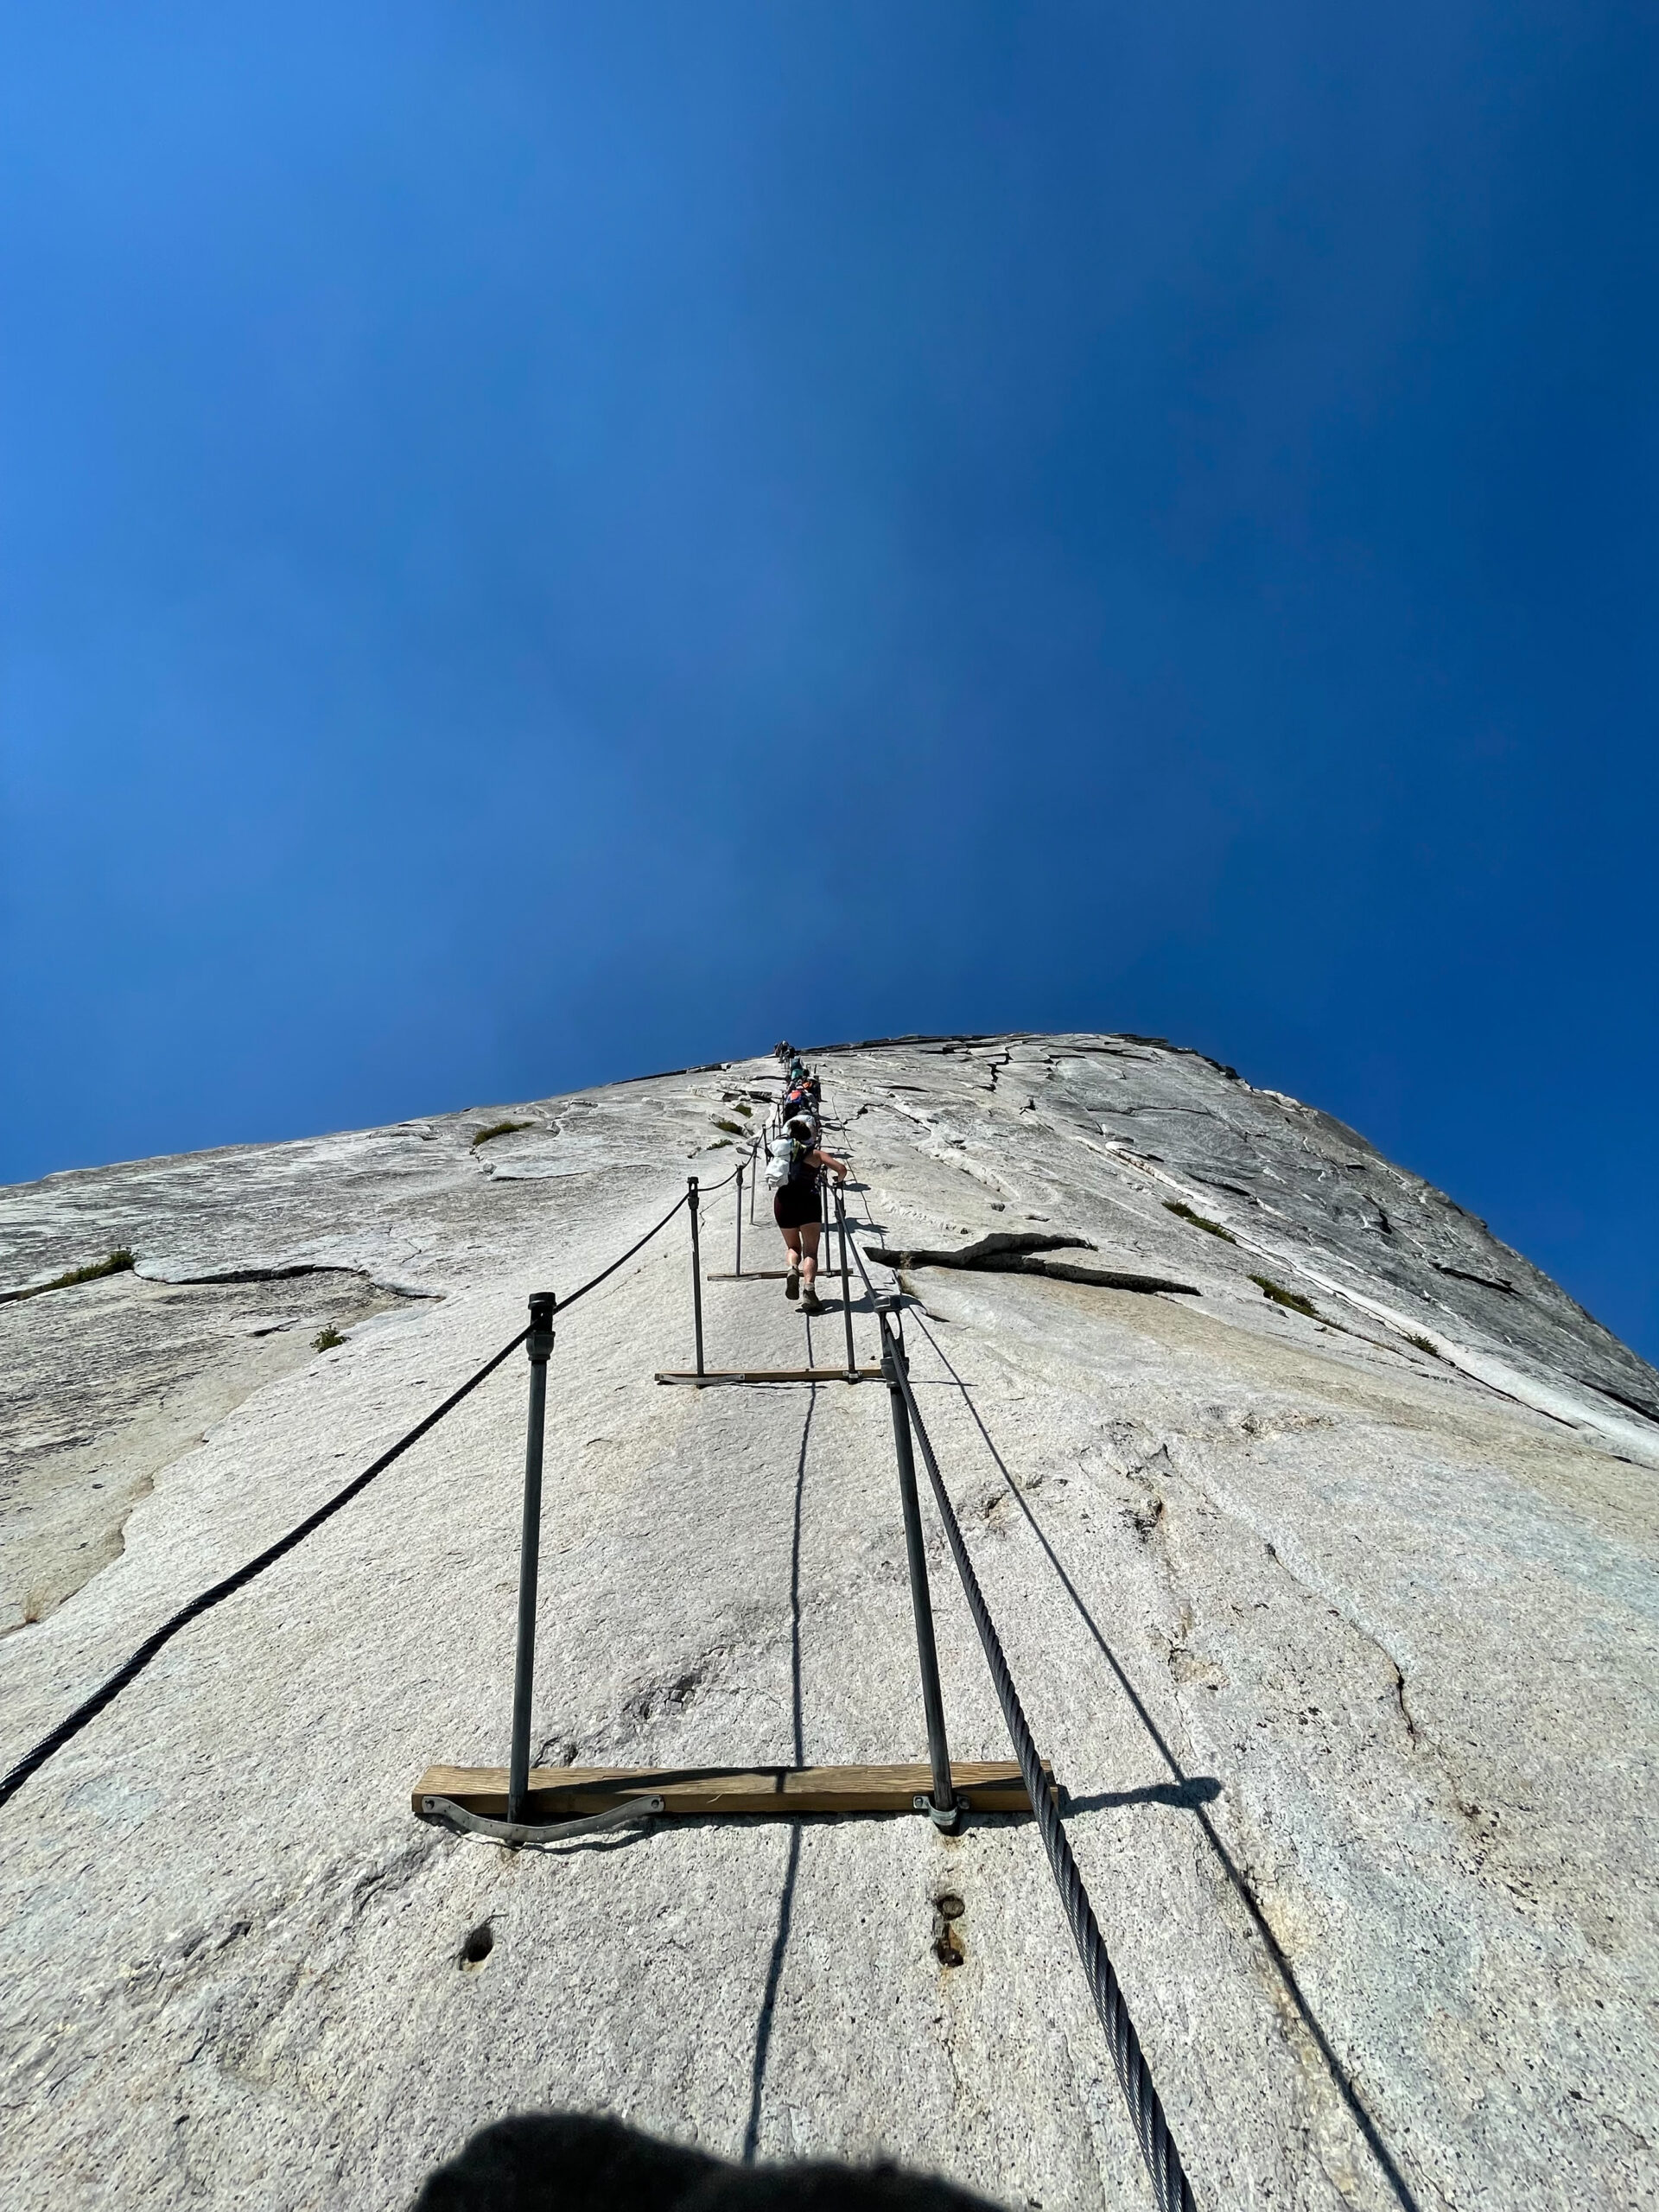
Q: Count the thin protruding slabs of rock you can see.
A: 2